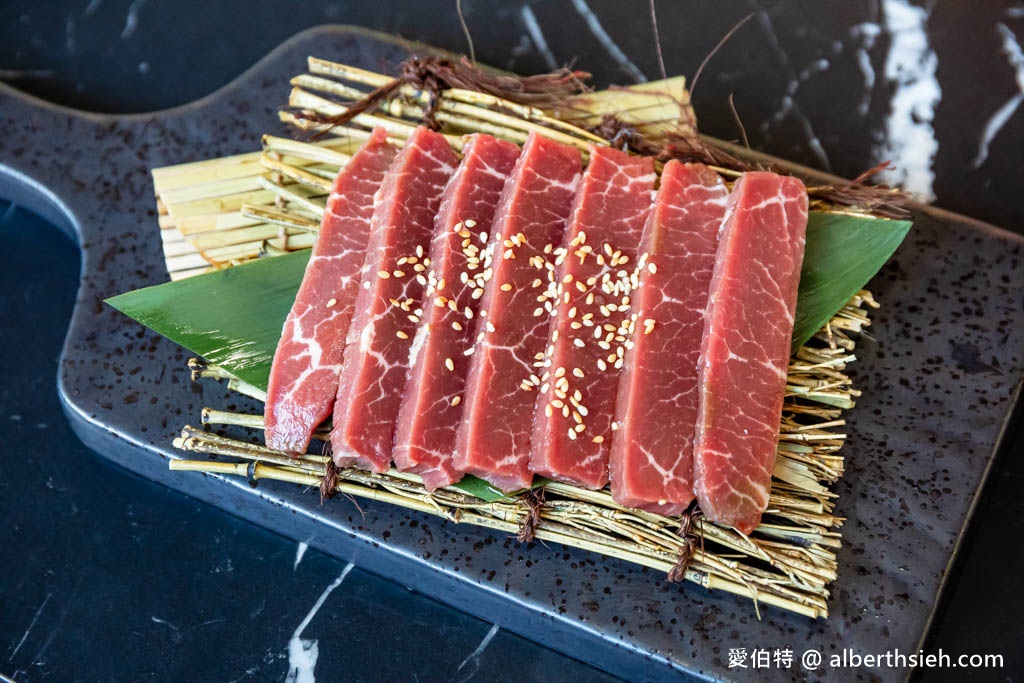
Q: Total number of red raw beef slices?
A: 7